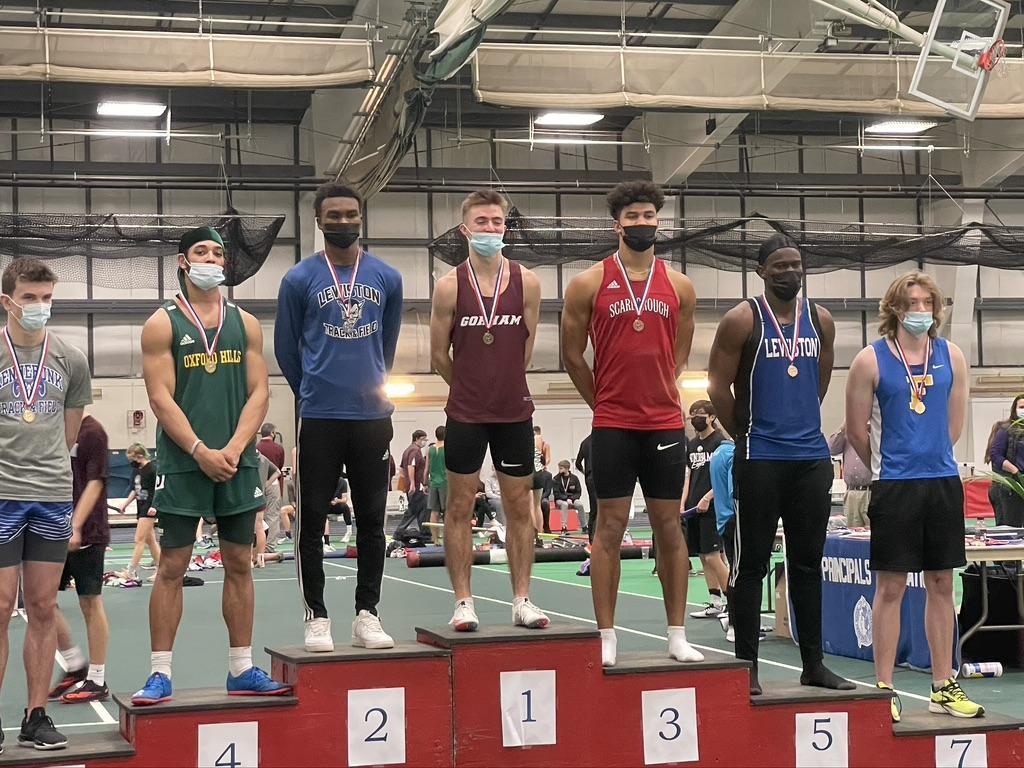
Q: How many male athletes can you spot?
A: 7